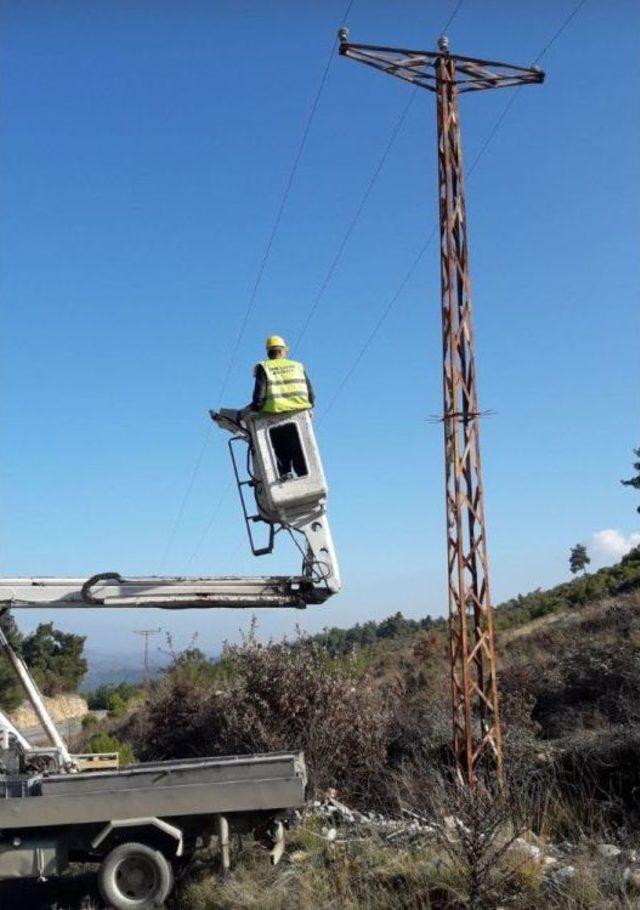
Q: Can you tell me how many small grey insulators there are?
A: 3